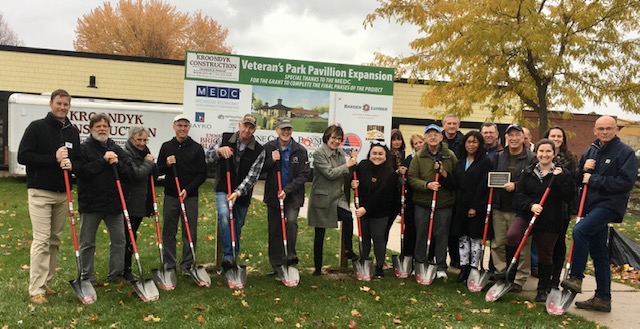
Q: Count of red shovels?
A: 12